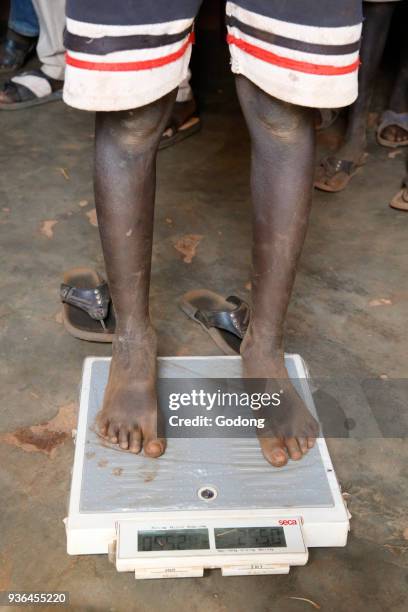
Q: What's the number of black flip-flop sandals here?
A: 2